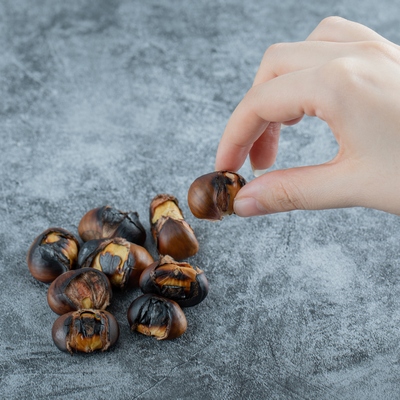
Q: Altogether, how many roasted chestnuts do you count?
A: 9